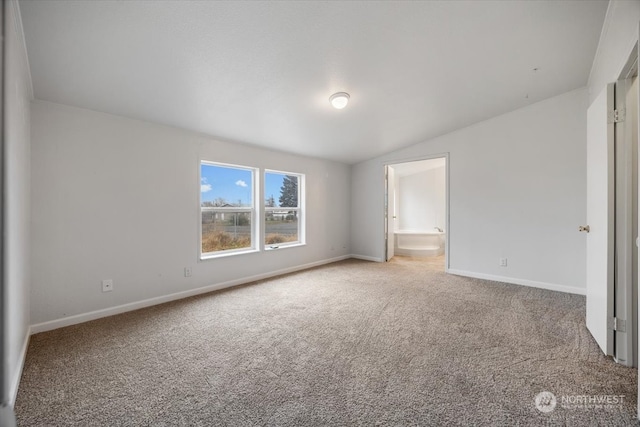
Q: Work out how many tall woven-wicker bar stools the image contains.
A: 0